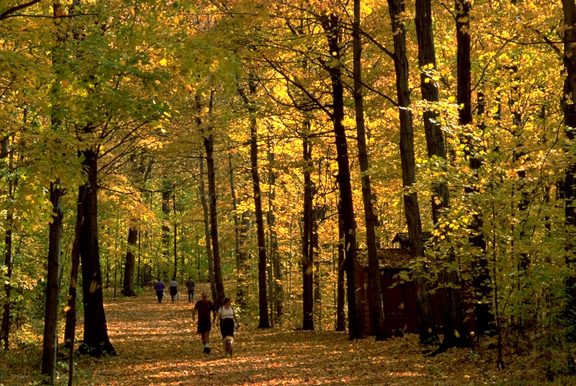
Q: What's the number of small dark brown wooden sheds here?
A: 1